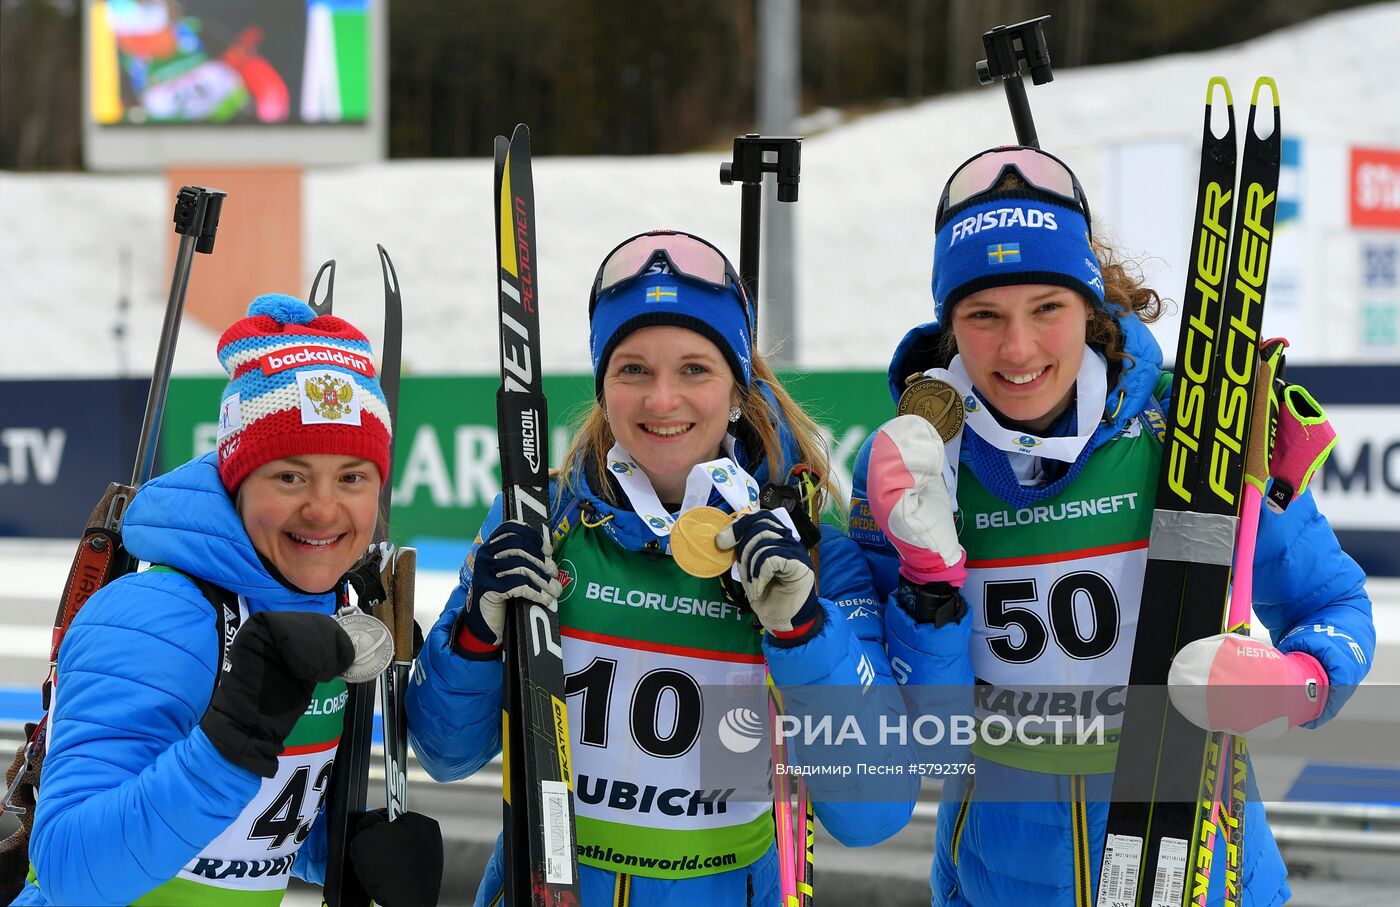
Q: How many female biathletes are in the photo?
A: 3